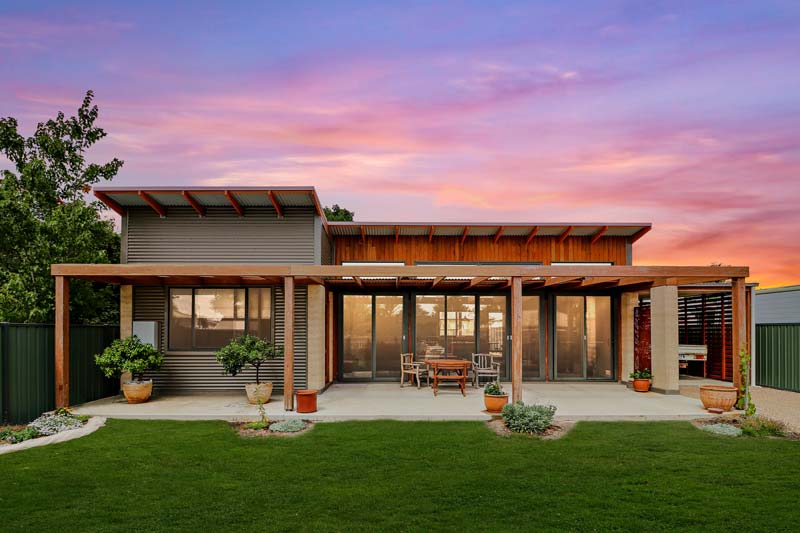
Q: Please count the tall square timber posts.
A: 4